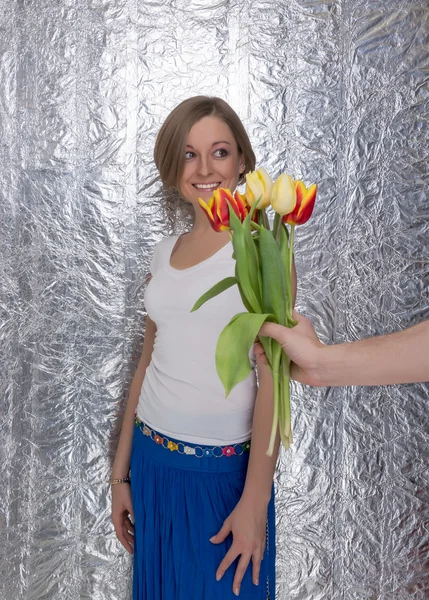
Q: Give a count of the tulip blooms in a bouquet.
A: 5